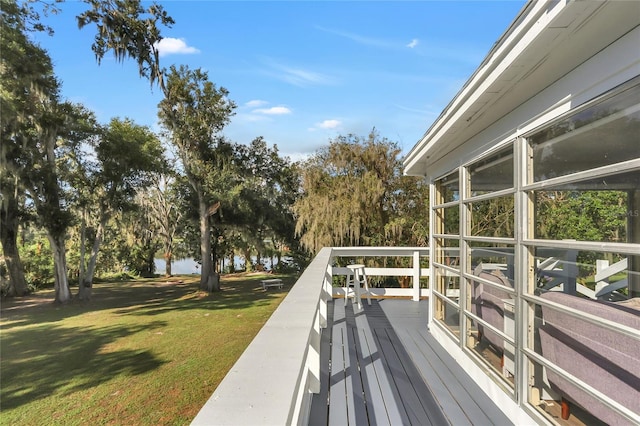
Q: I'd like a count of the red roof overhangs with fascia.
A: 0